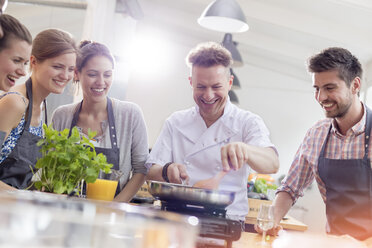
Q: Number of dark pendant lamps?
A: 4